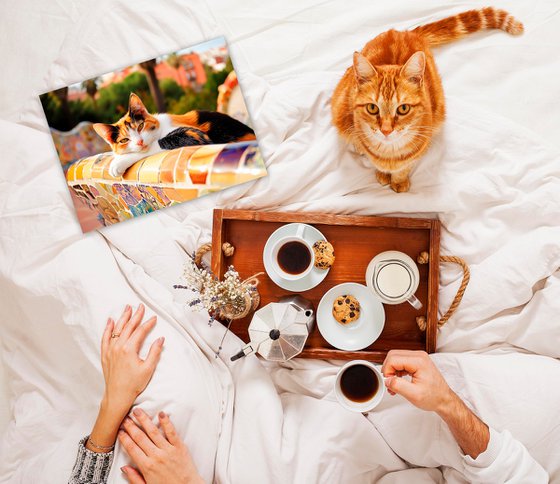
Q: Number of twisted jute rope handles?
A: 2